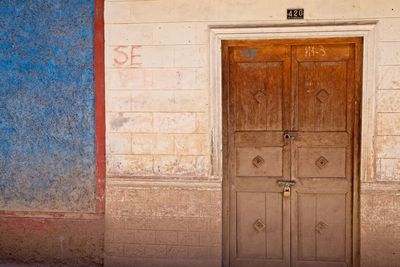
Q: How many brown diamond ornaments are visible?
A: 6